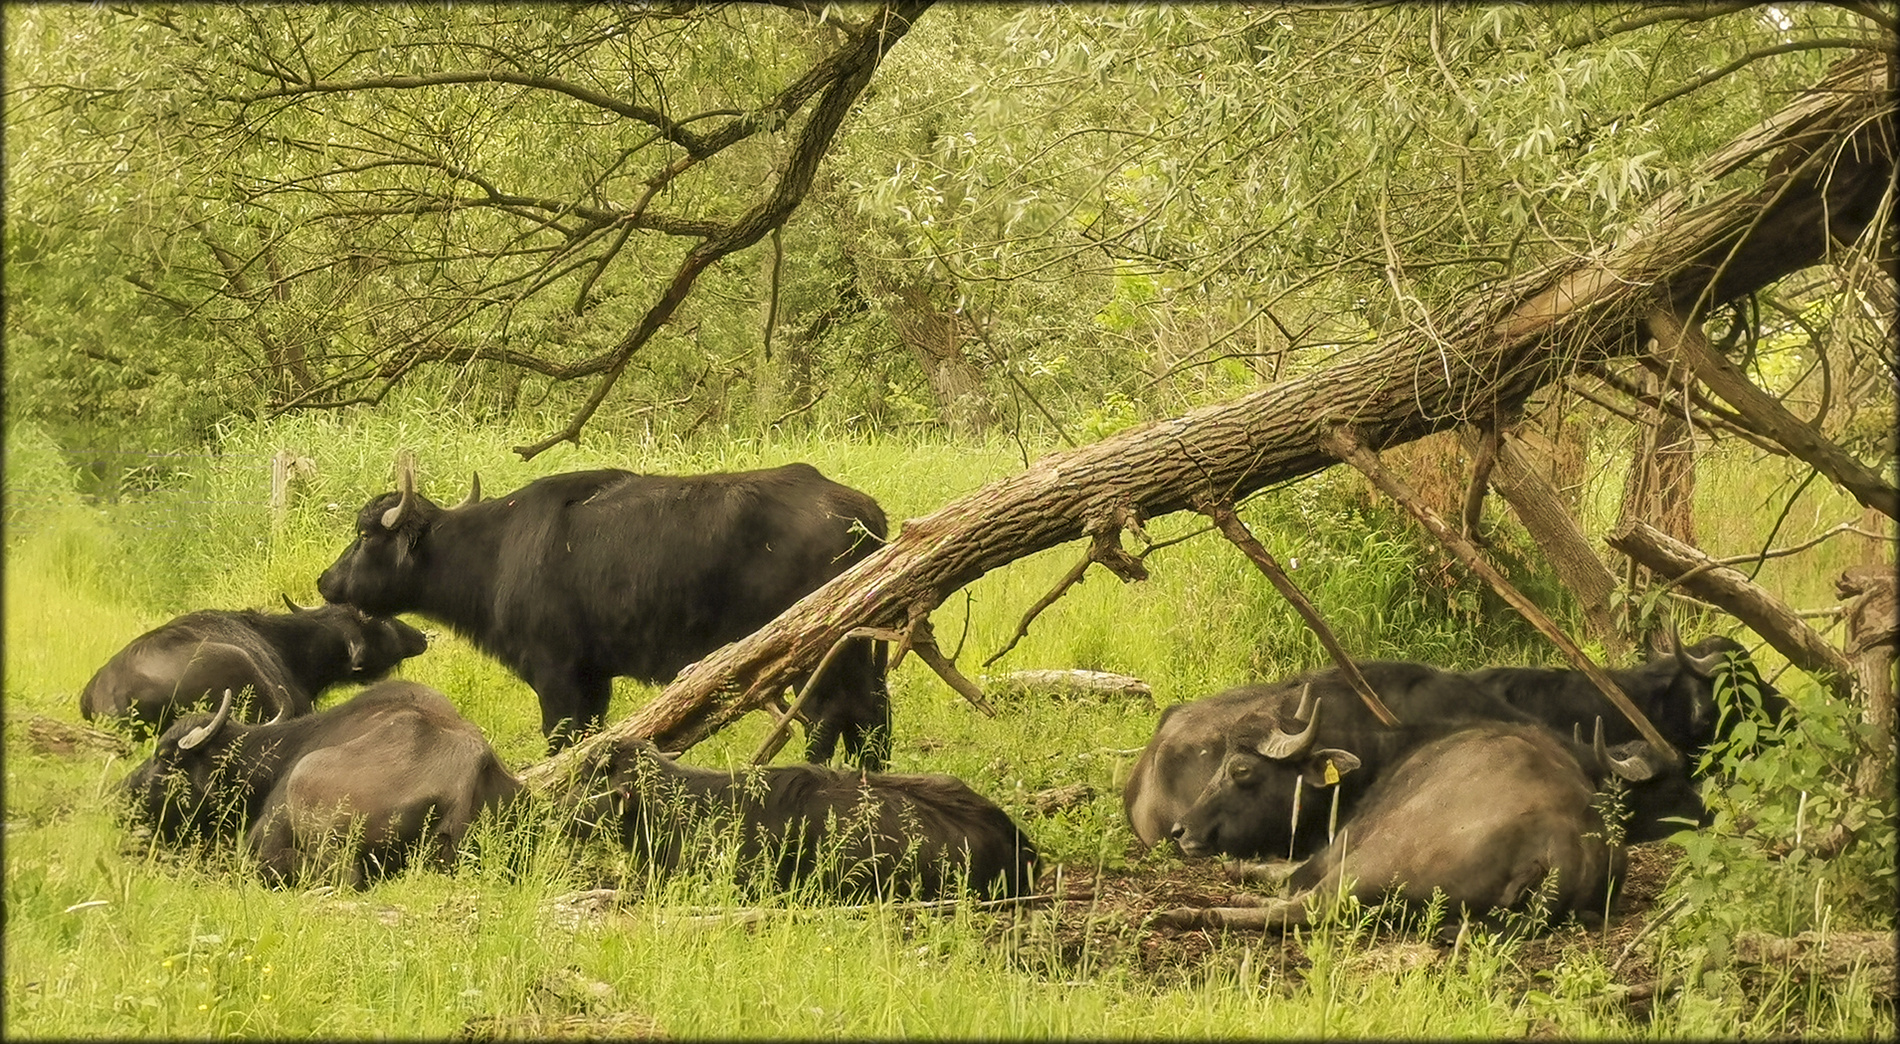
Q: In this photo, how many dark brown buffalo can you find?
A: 7